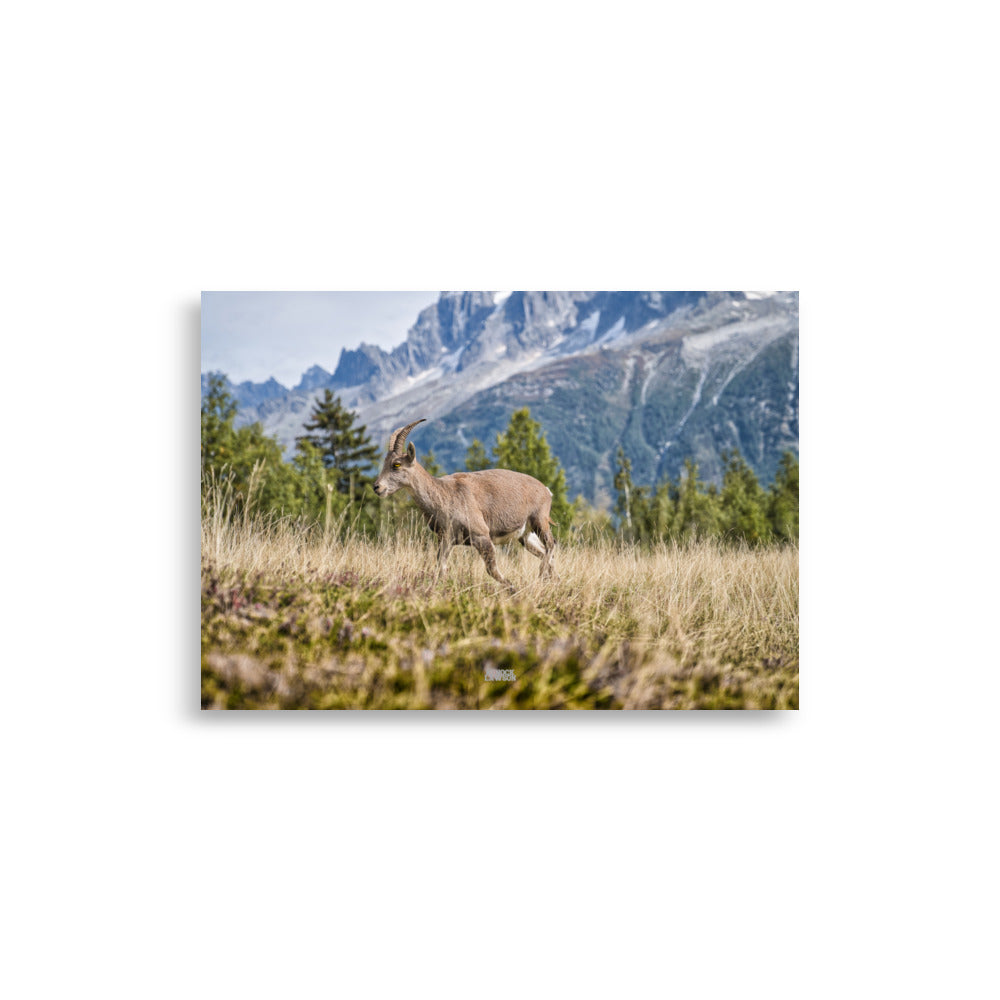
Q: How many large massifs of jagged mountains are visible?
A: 1